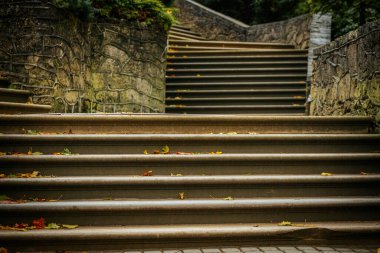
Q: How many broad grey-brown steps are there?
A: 6